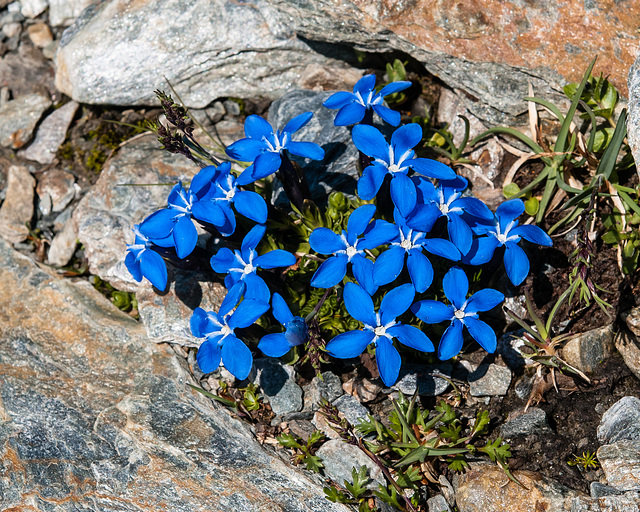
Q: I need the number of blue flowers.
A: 15